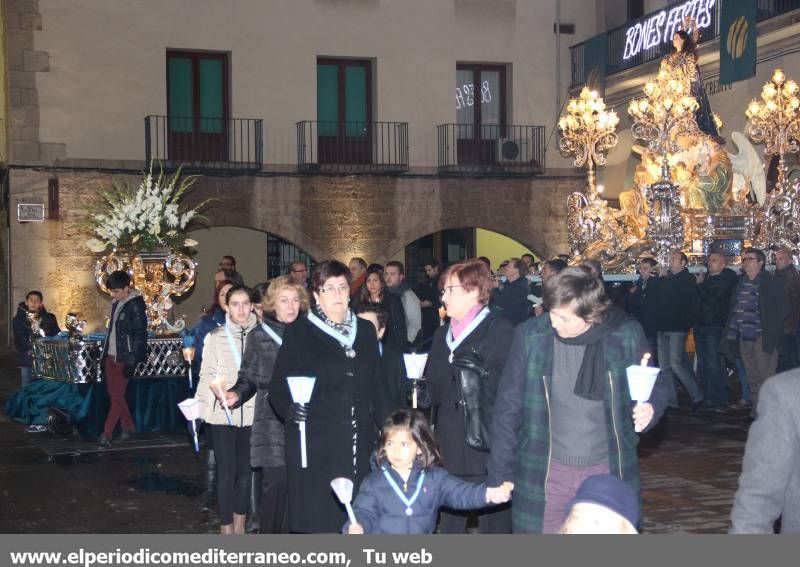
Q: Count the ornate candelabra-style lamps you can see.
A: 3